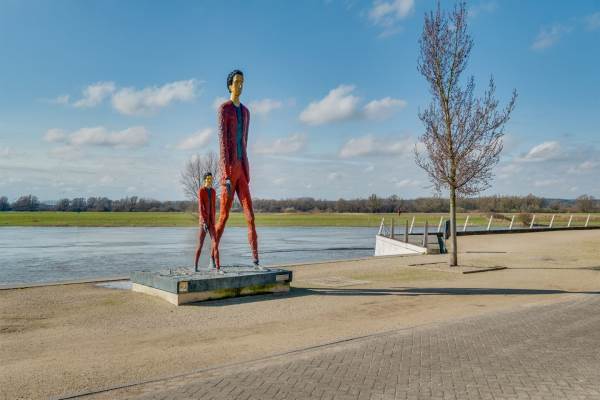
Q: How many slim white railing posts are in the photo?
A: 10